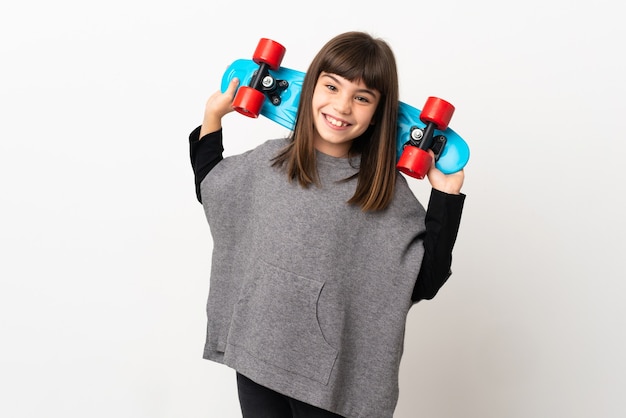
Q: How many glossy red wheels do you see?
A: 4